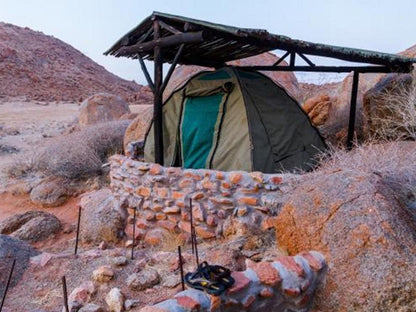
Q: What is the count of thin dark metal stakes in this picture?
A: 7